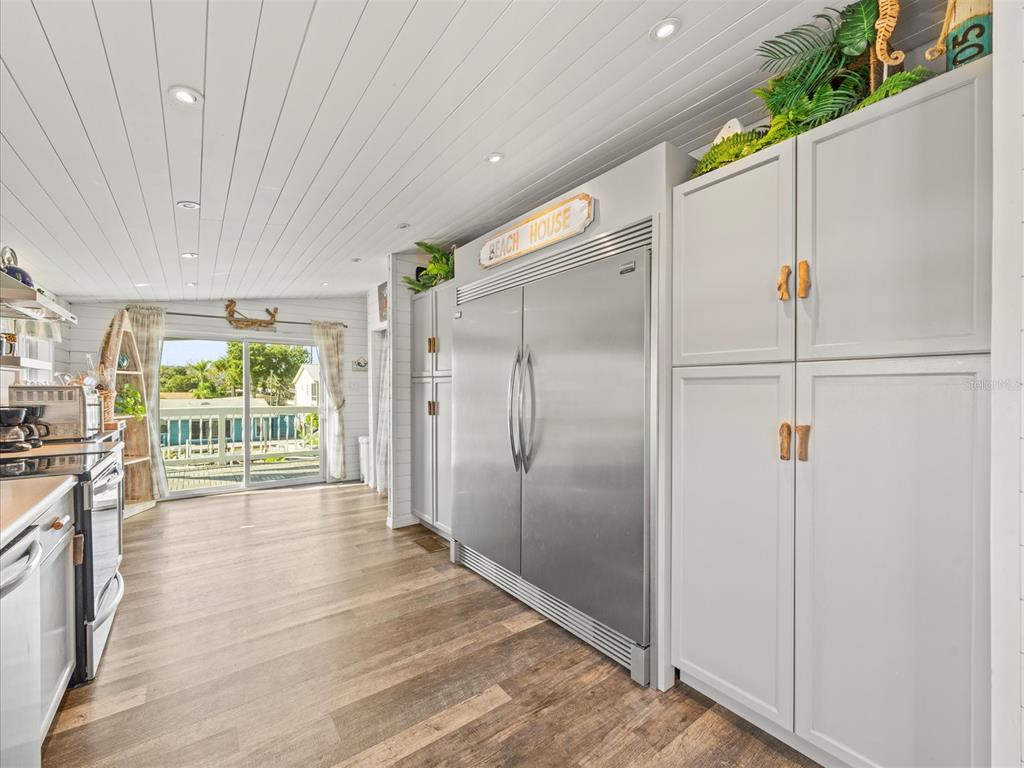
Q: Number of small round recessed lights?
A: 9